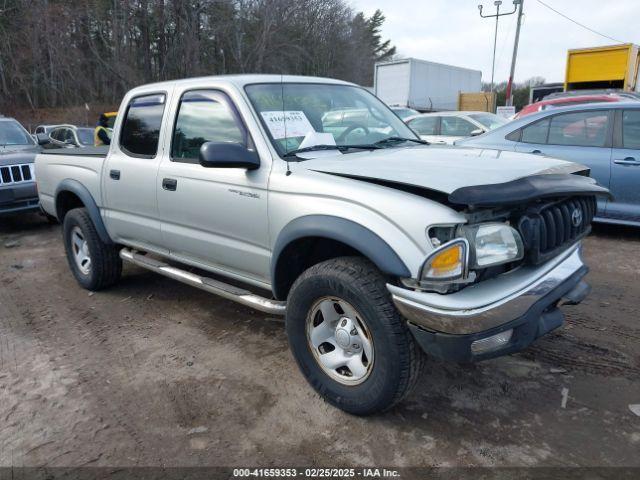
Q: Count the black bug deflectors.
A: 1